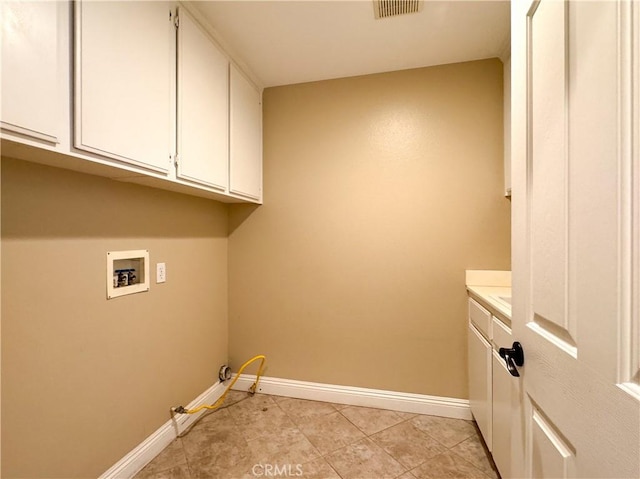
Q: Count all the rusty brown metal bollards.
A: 0